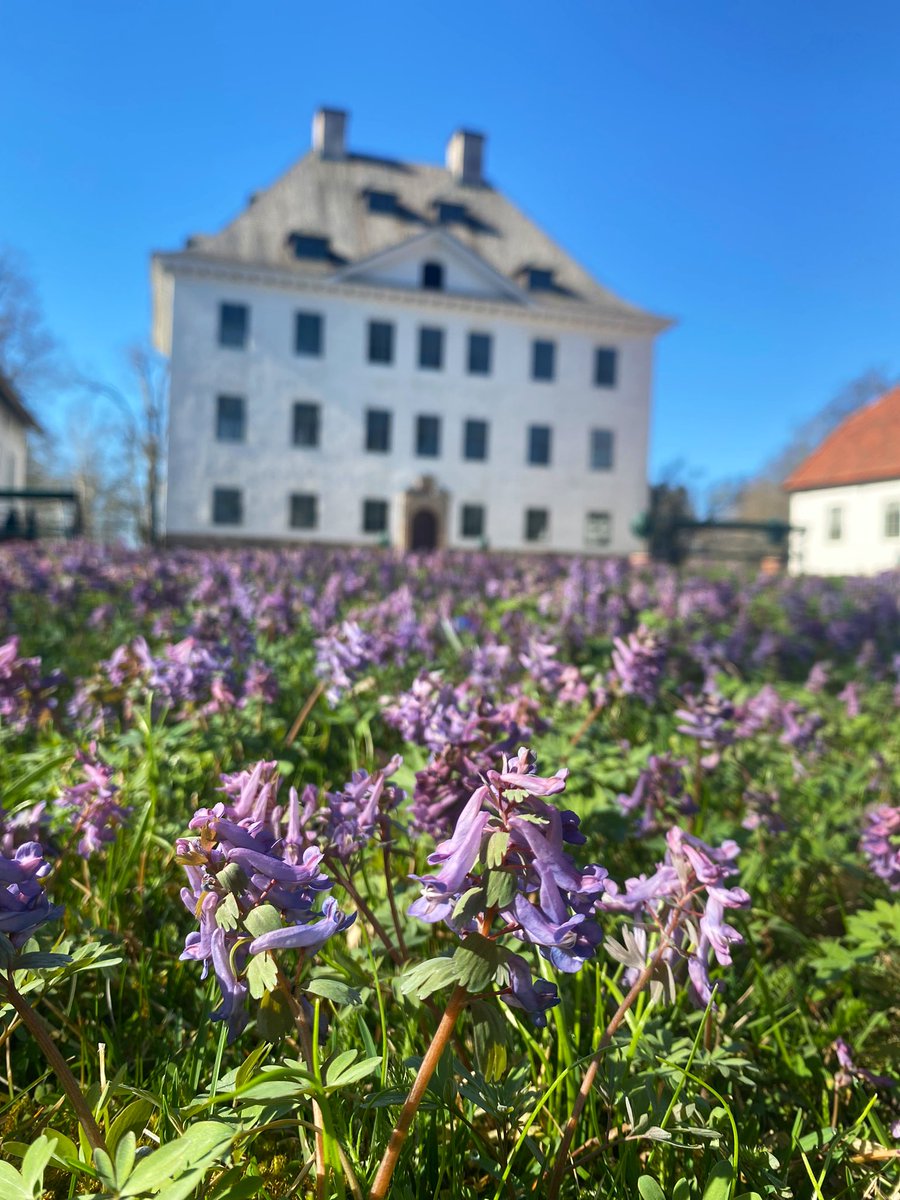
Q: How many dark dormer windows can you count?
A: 4